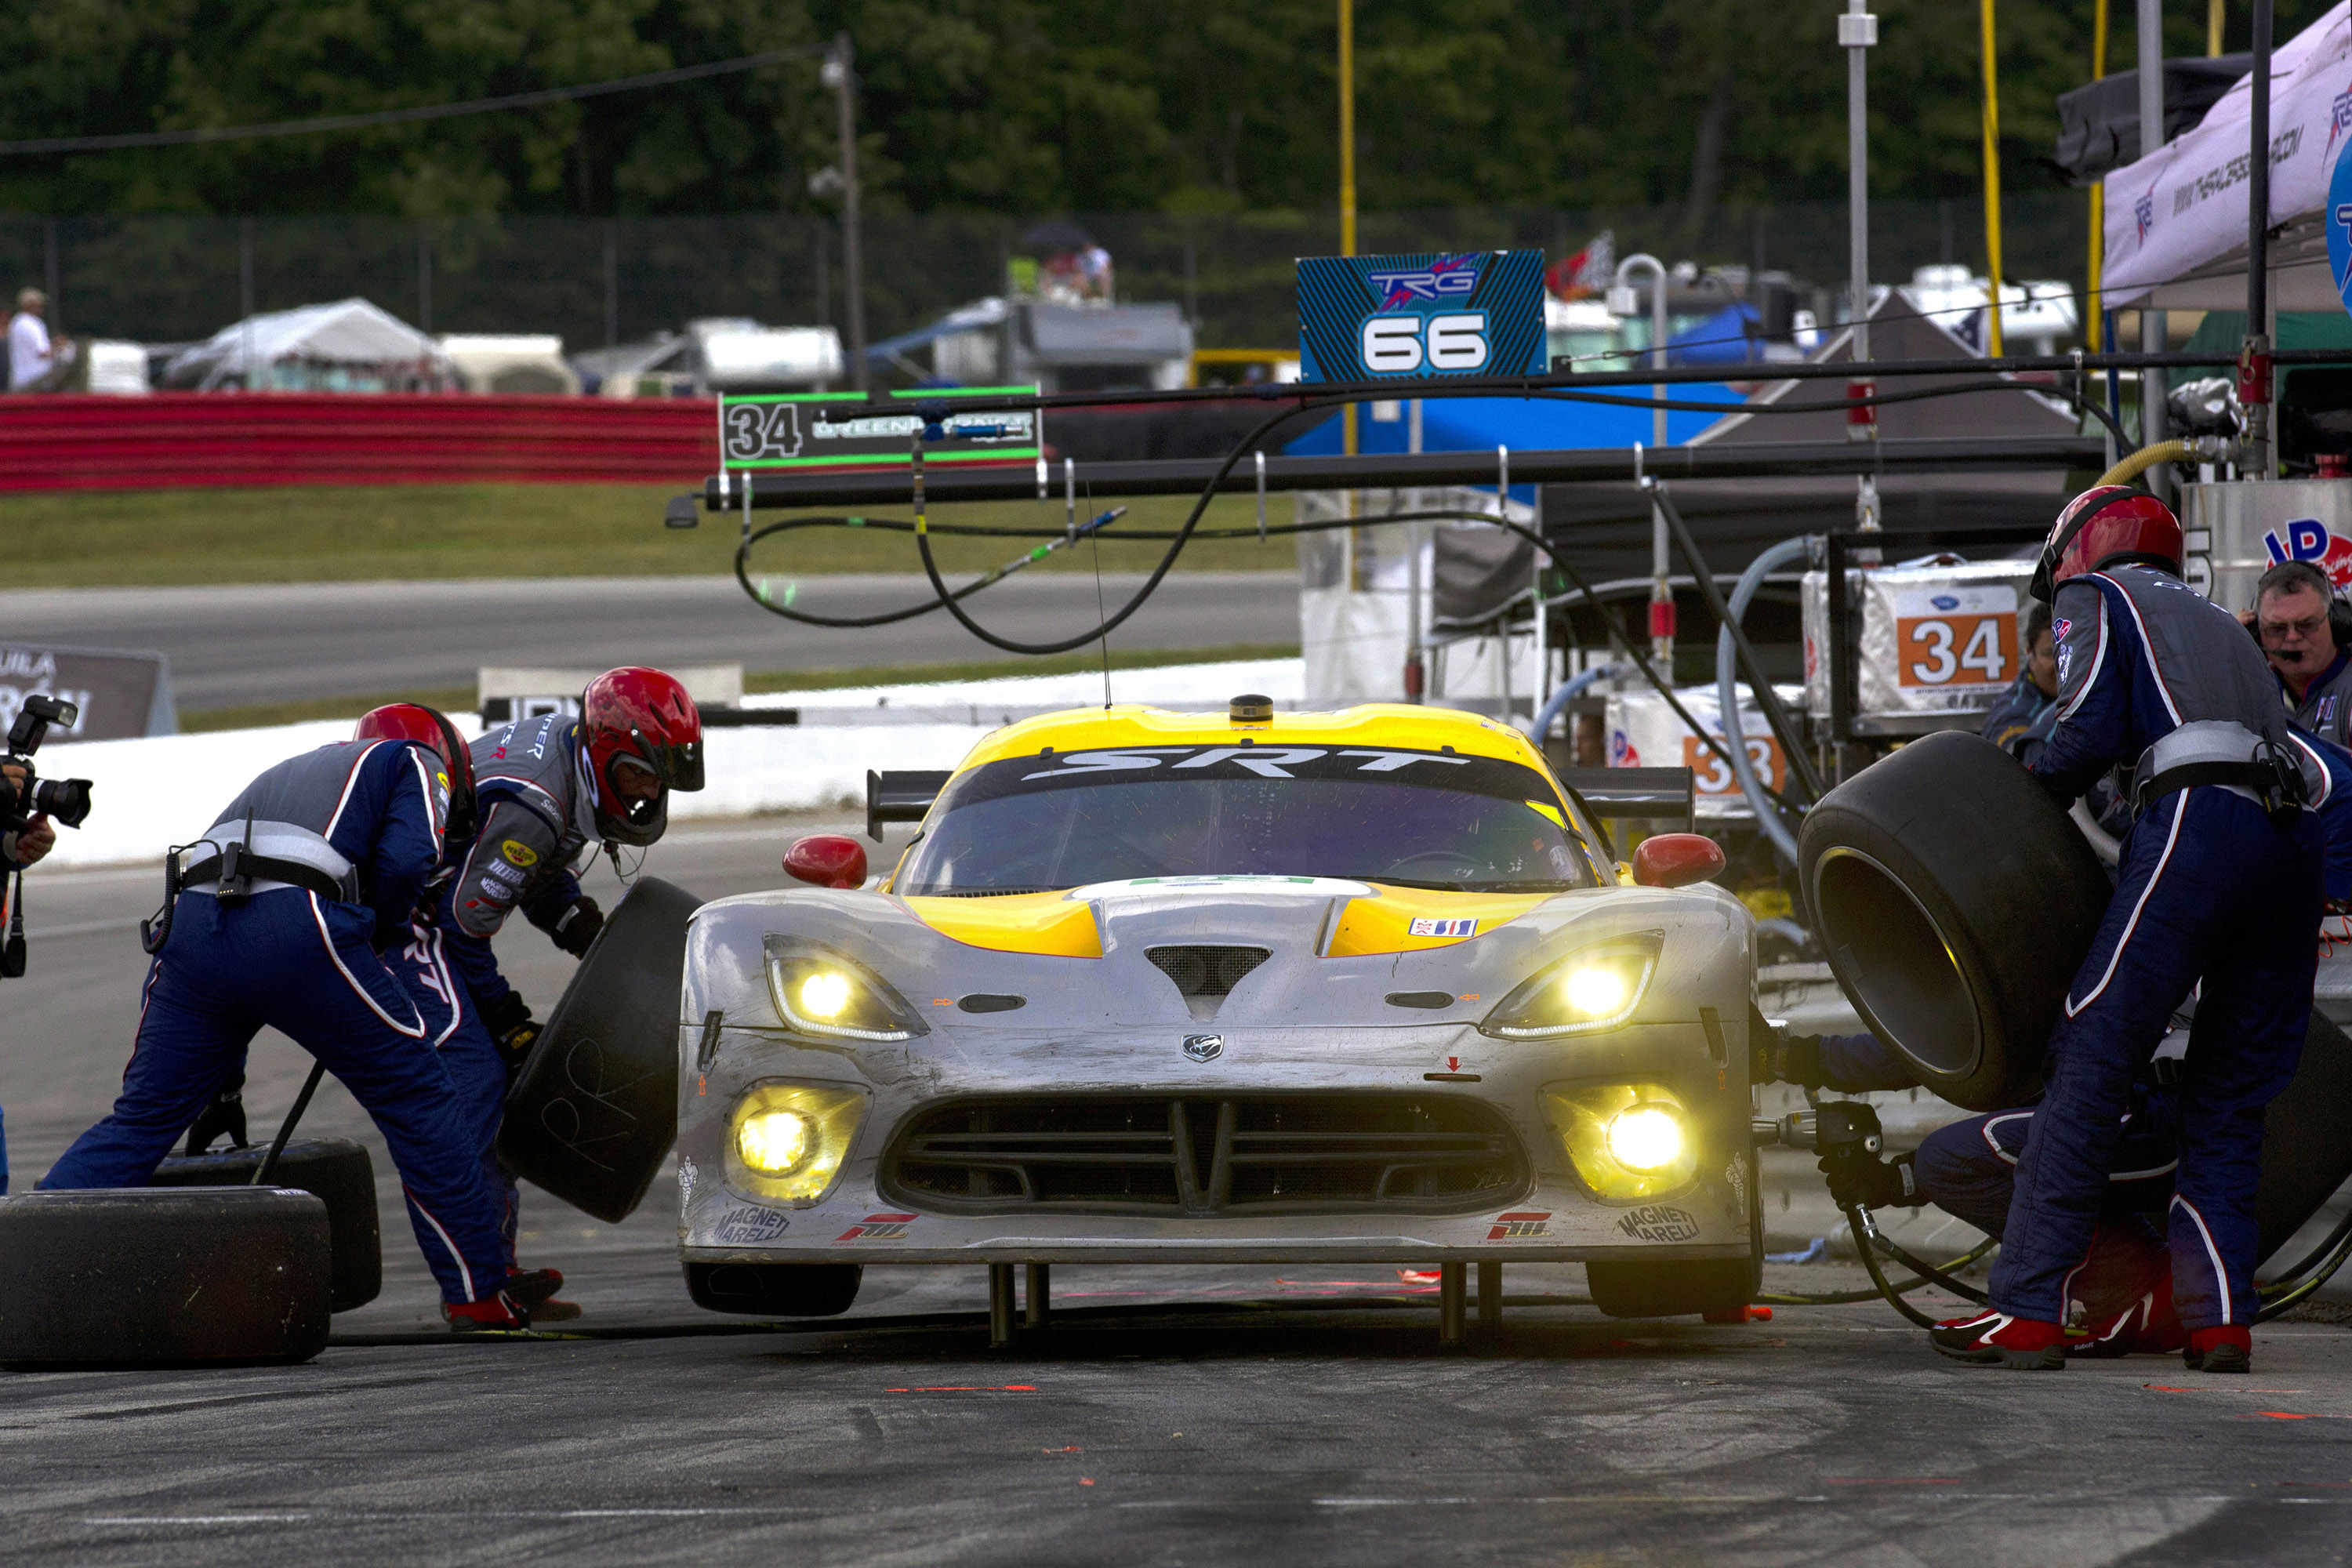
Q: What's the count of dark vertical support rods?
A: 4